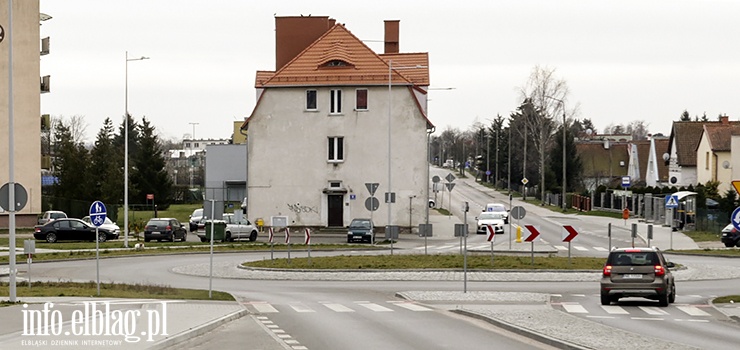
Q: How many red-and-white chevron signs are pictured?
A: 6